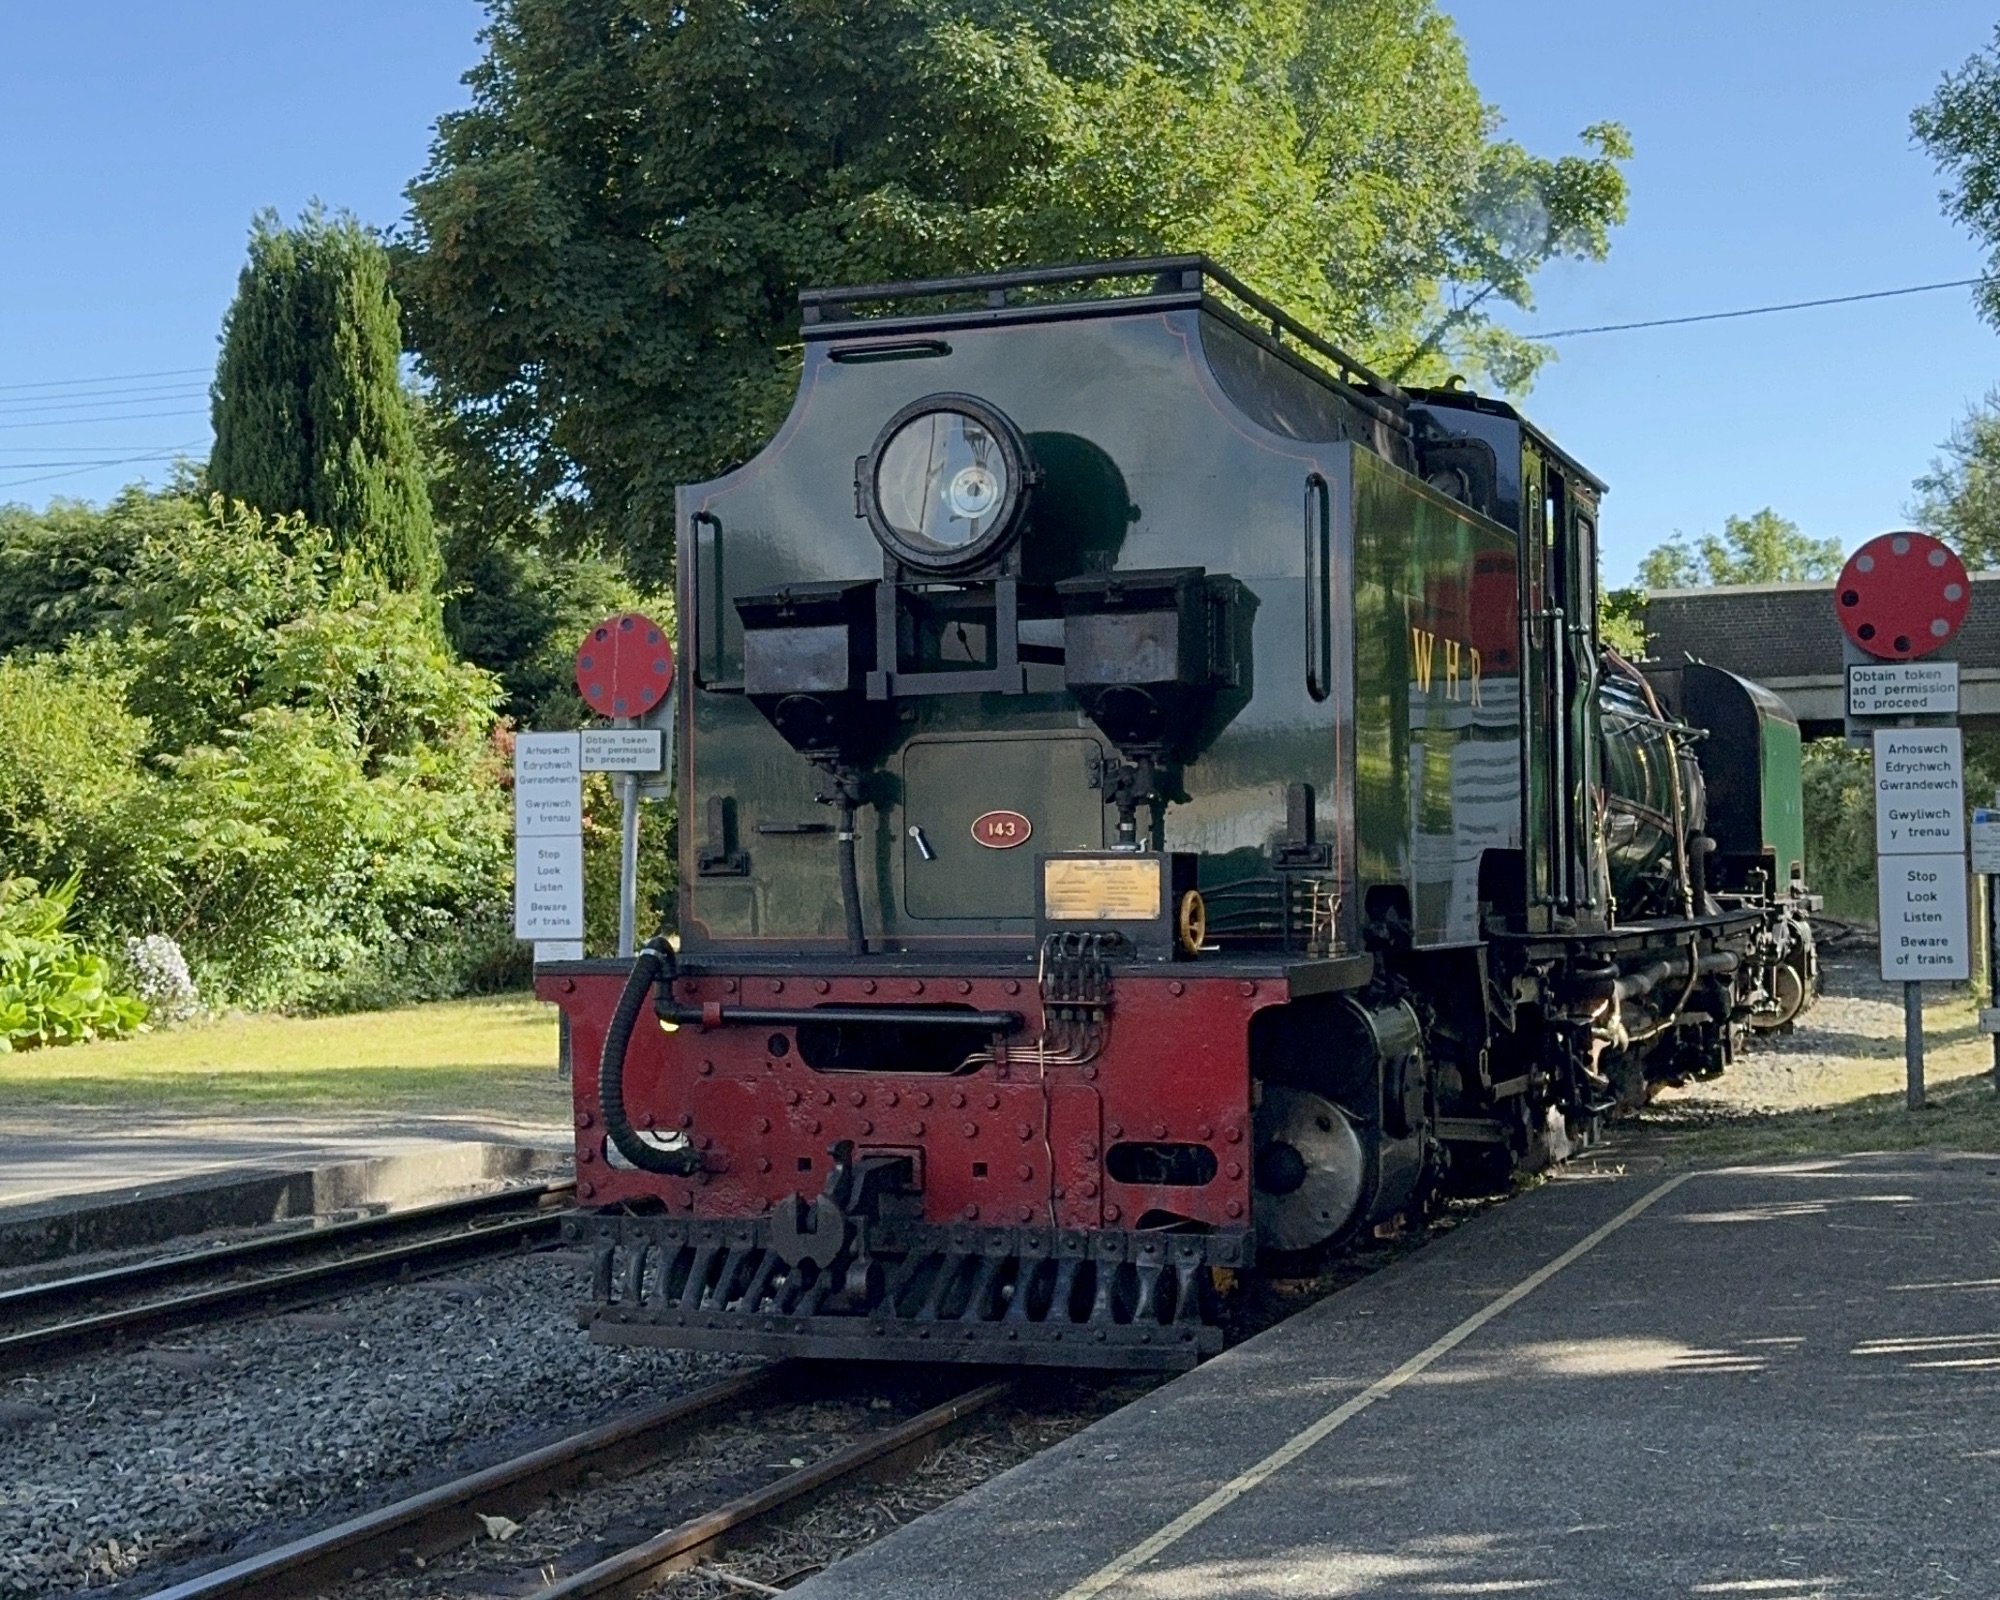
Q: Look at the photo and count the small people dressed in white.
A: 0